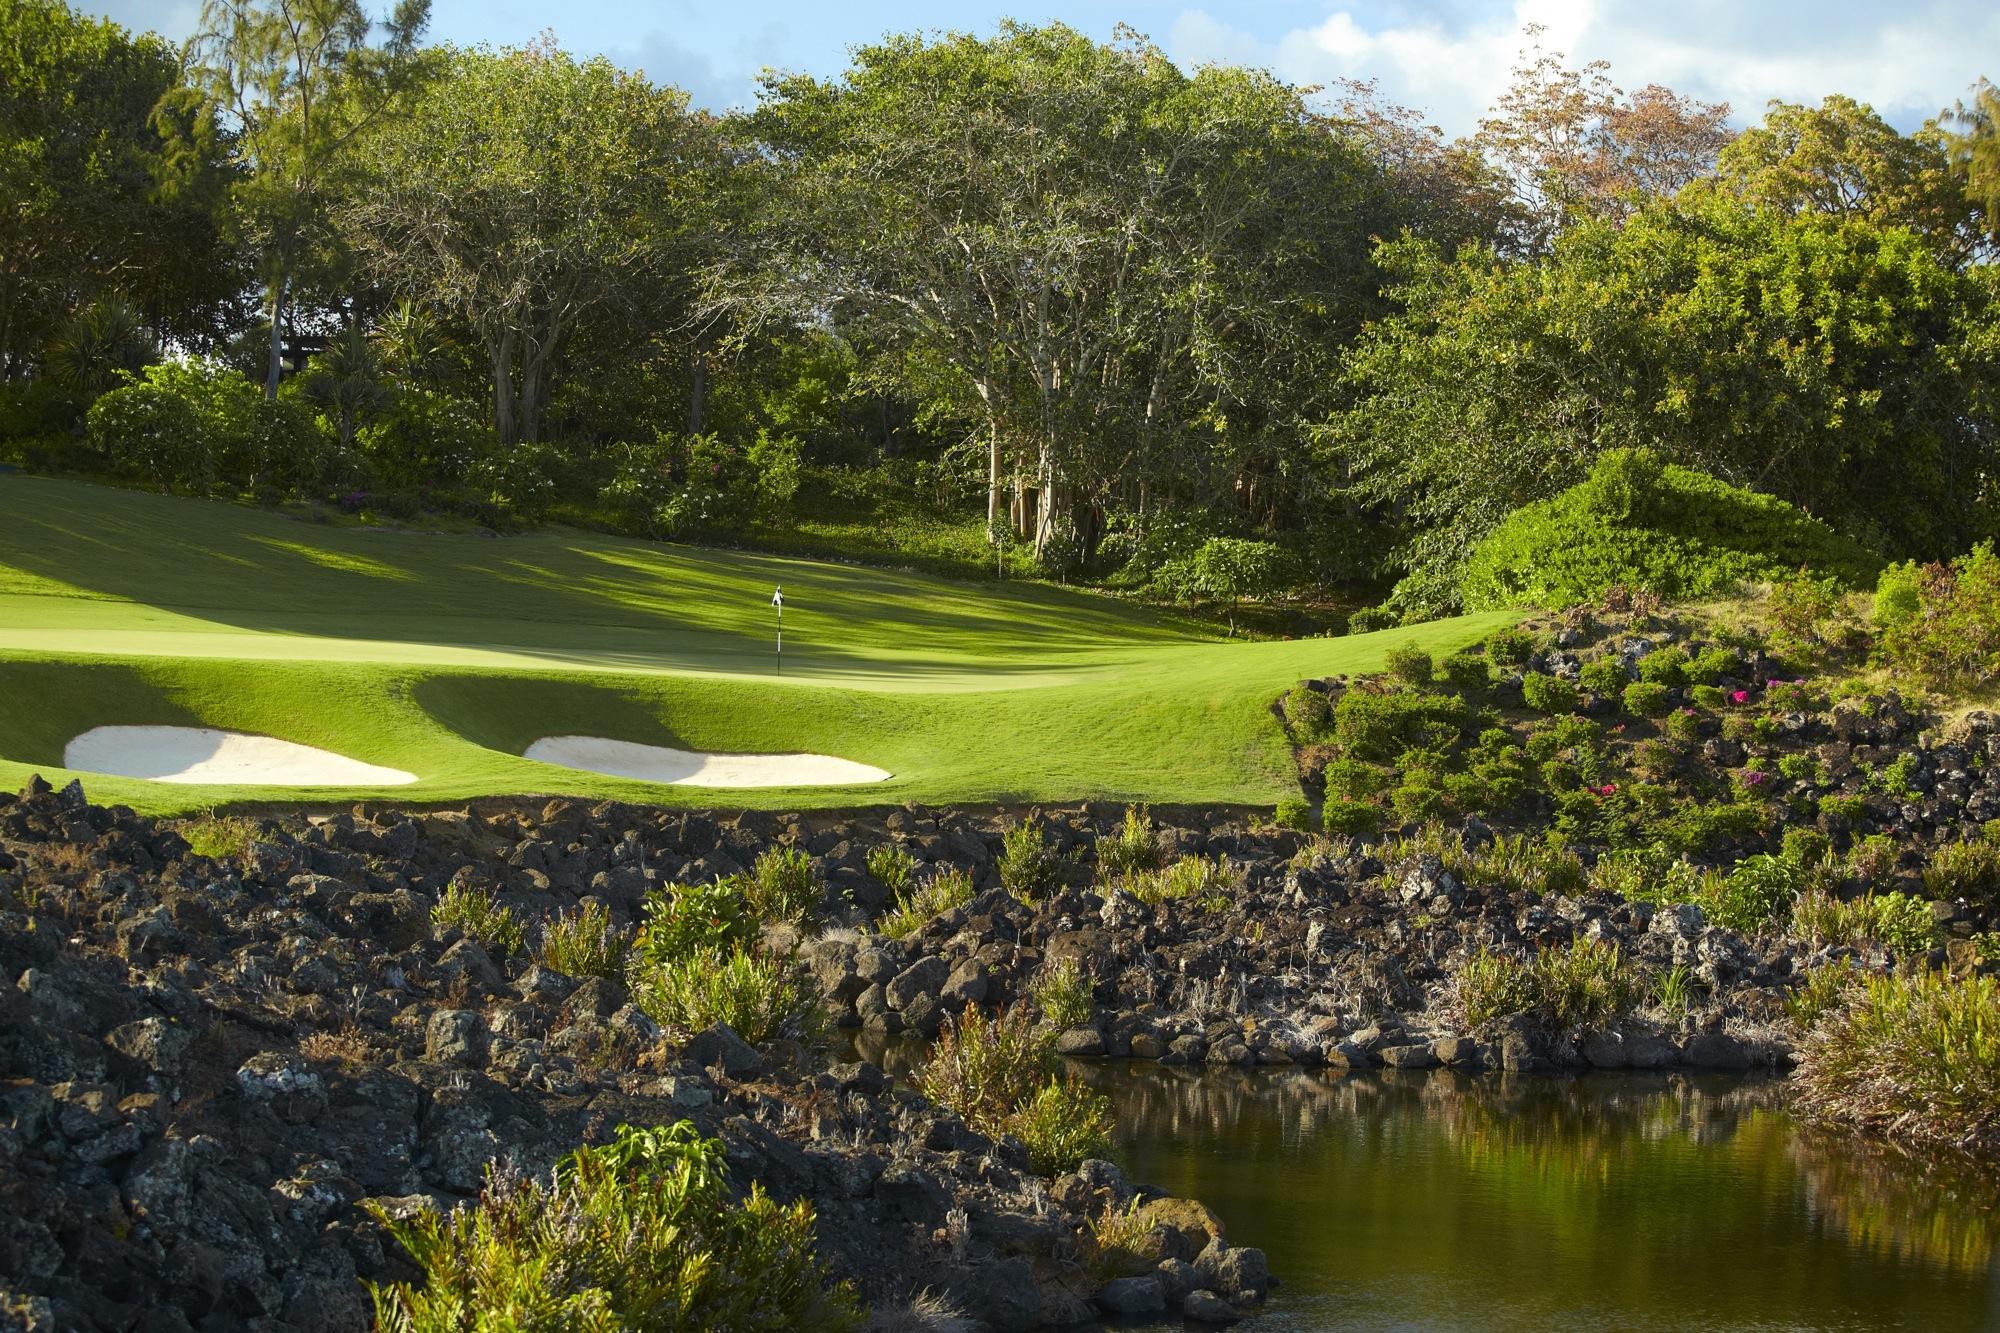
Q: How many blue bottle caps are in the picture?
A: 0